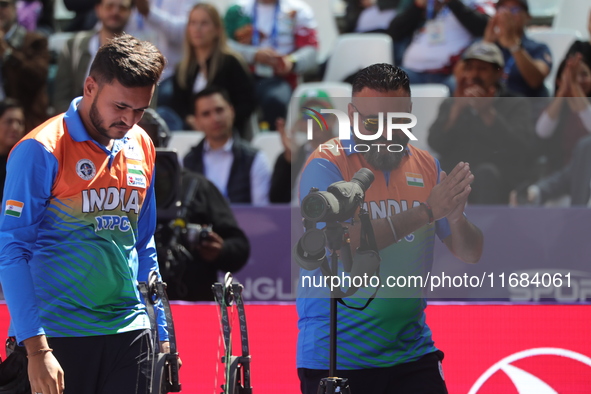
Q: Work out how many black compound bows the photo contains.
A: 2